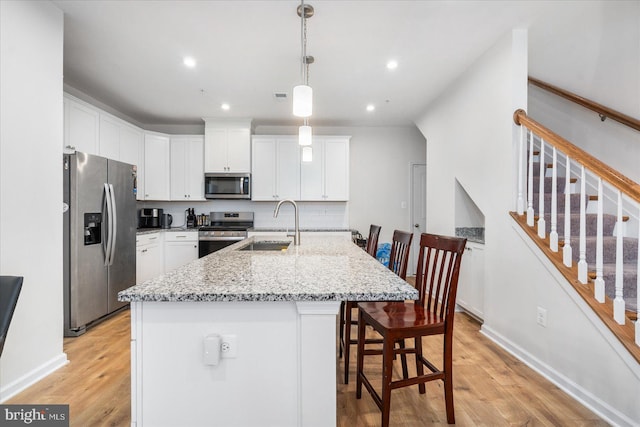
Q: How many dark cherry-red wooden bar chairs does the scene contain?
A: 3